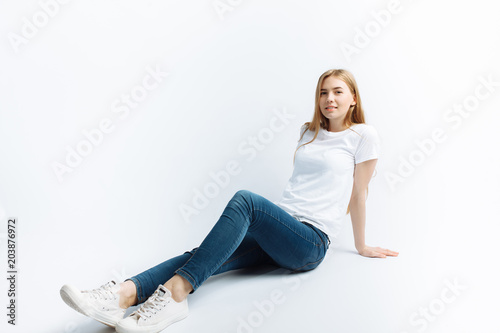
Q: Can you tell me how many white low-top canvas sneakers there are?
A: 2